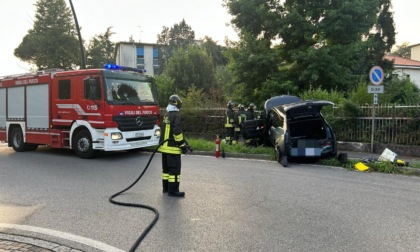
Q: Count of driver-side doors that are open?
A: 1